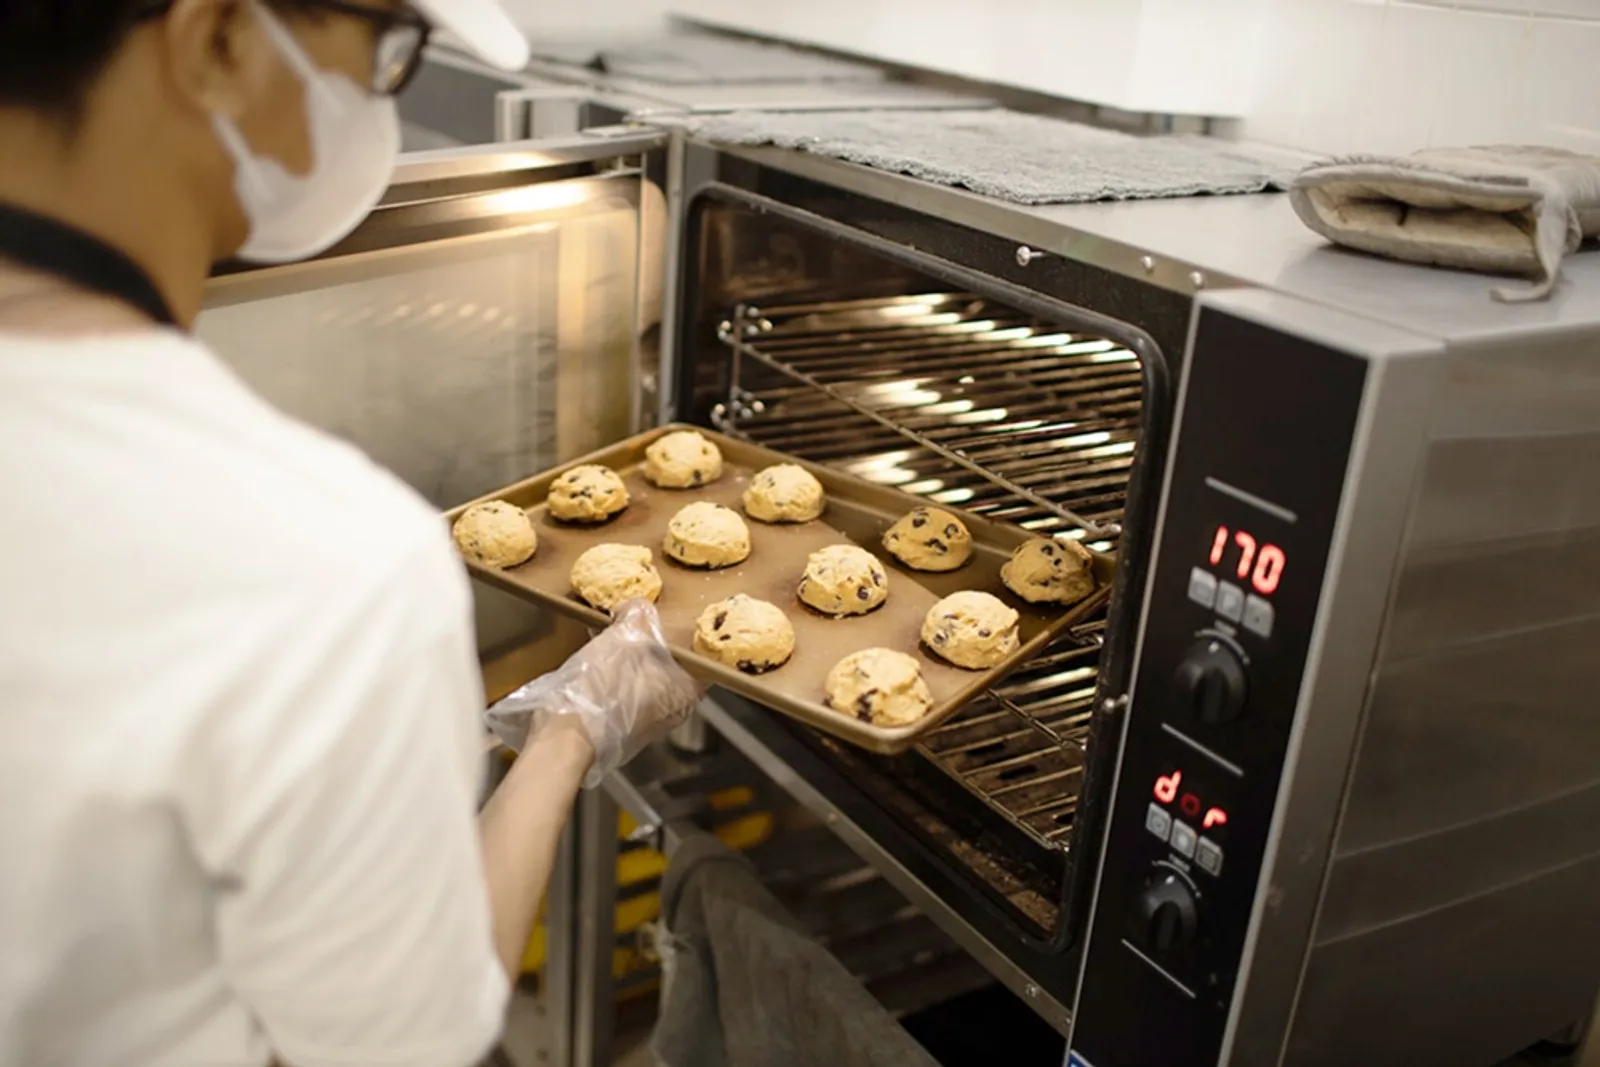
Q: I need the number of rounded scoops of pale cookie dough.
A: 12